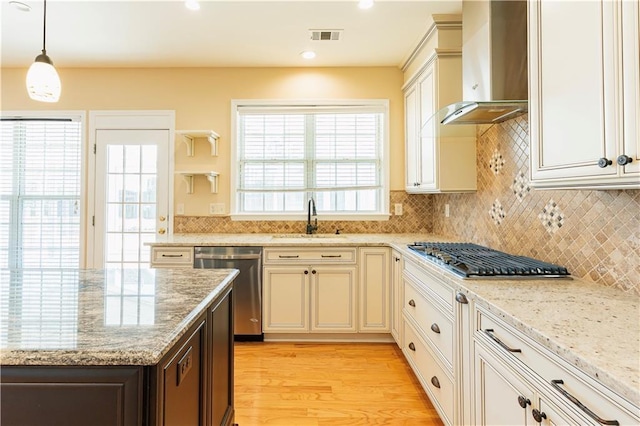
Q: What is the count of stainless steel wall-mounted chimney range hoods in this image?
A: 1